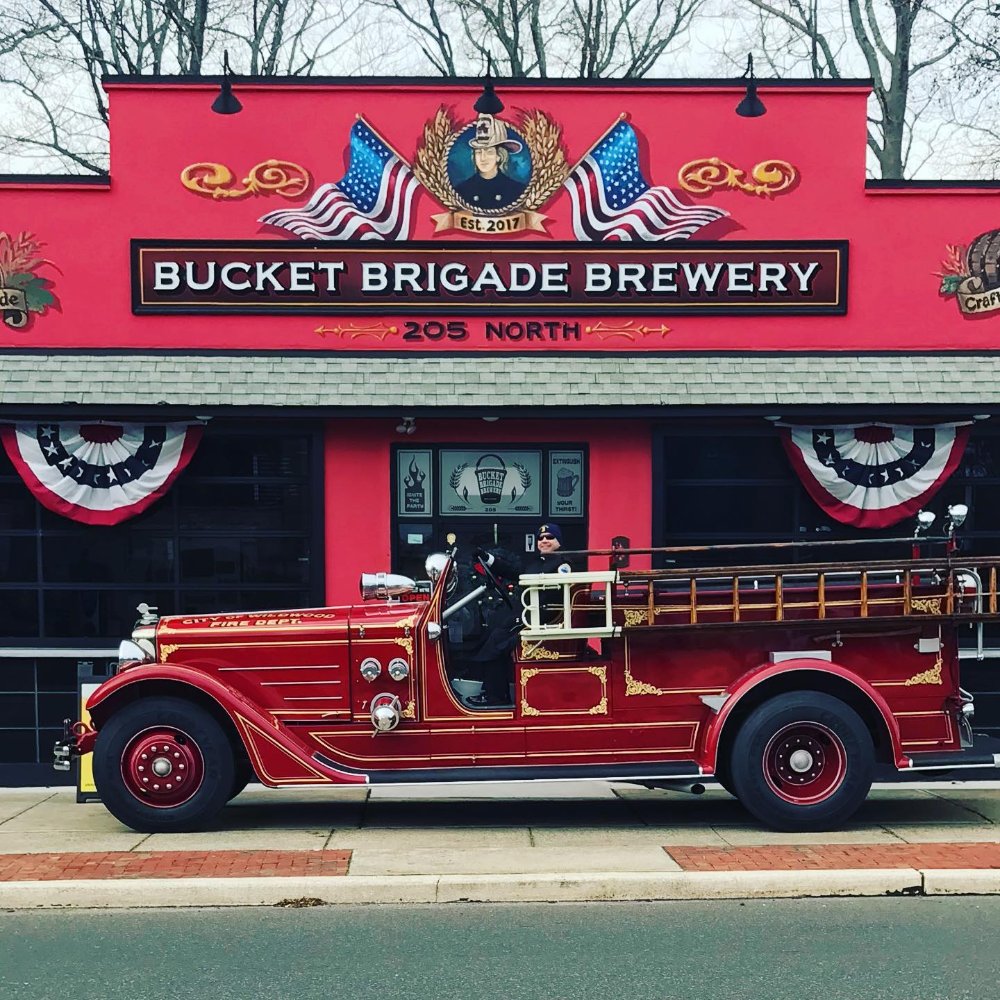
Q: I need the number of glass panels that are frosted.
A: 3